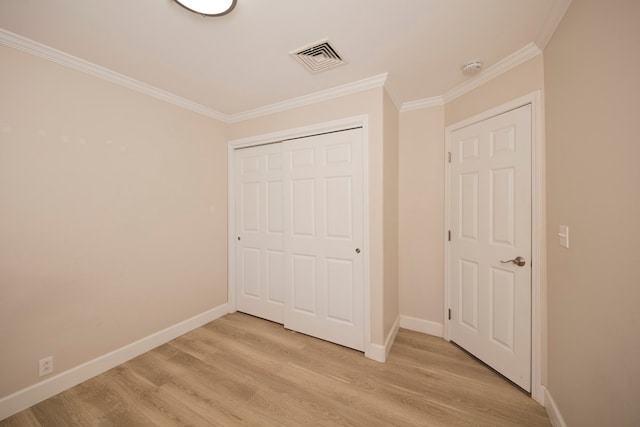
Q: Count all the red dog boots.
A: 0